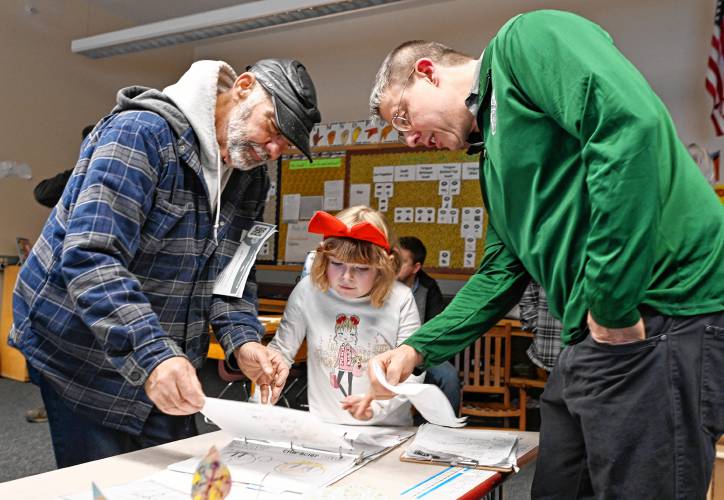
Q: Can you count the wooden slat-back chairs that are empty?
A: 1